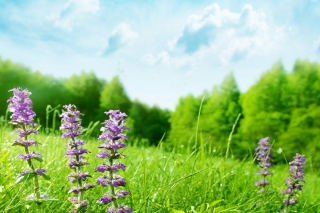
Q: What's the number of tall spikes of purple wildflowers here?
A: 5